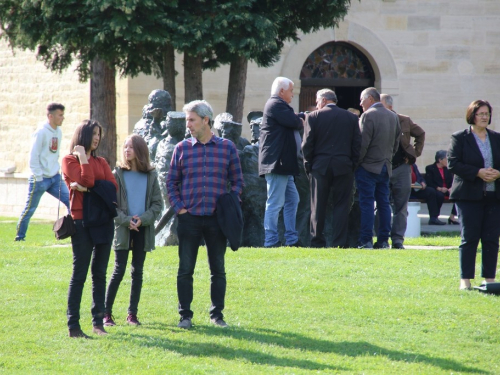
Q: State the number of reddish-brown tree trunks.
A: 4